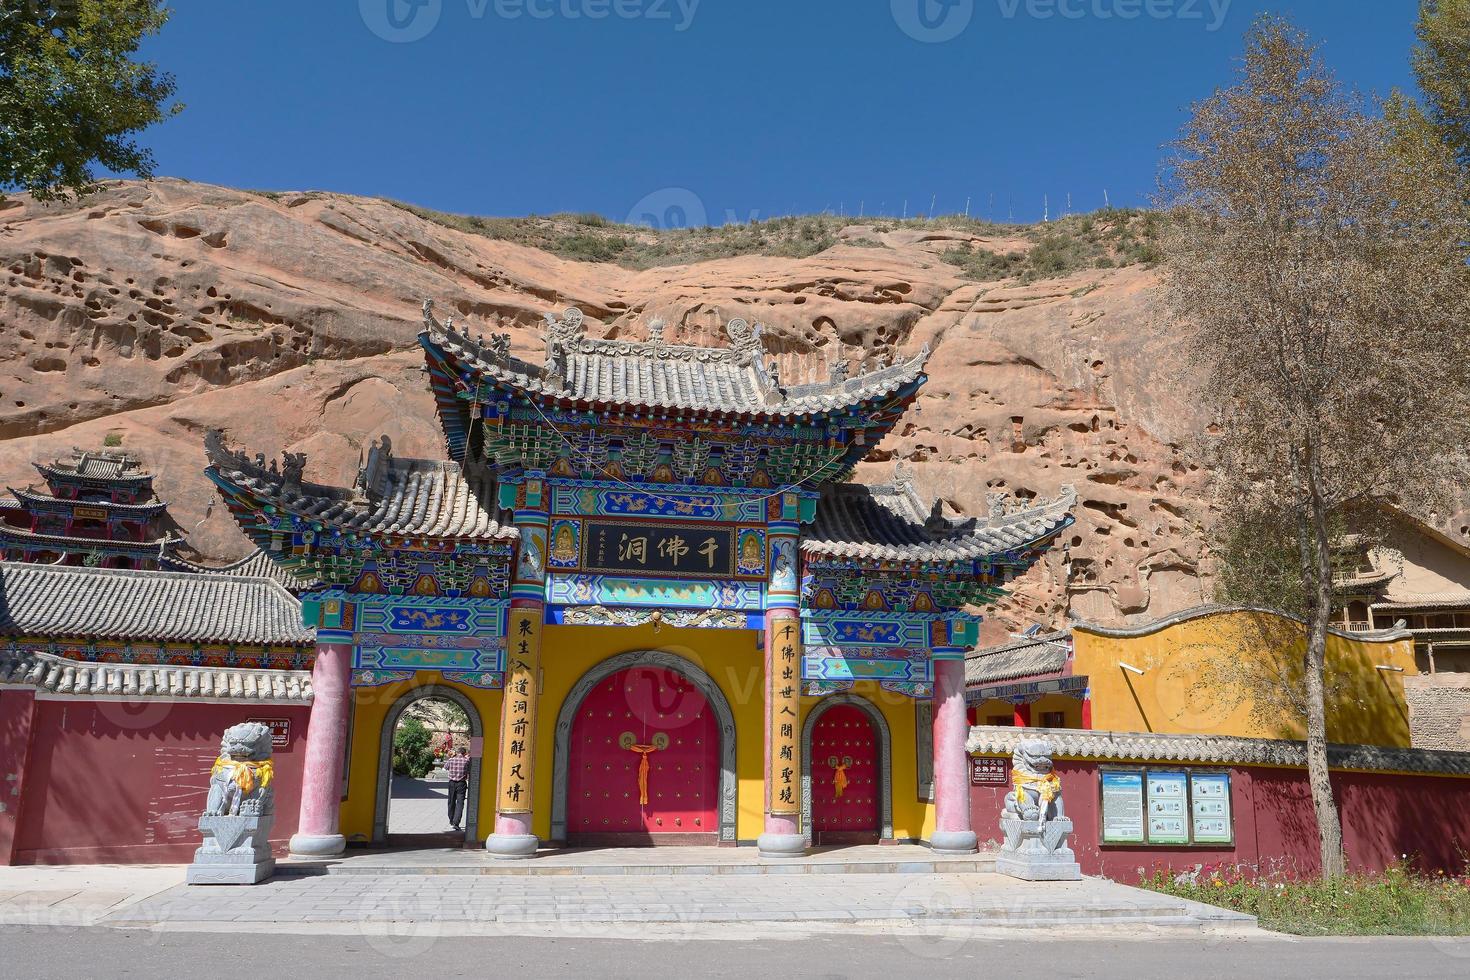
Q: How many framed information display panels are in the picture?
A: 3